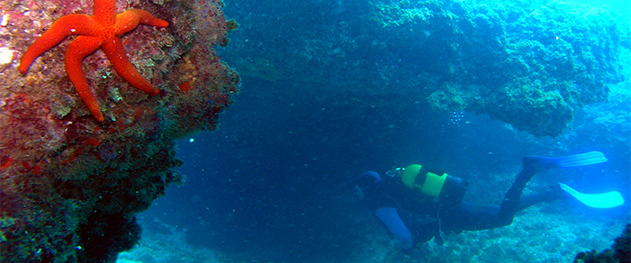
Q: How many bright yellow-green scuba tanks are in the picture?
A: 1